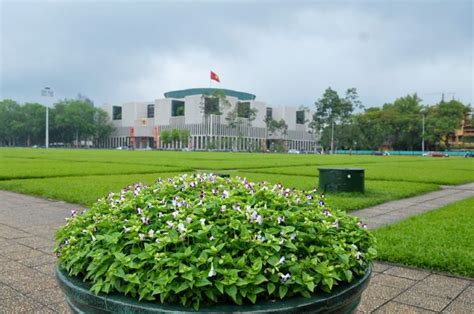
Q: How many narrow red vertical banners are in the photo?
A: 2